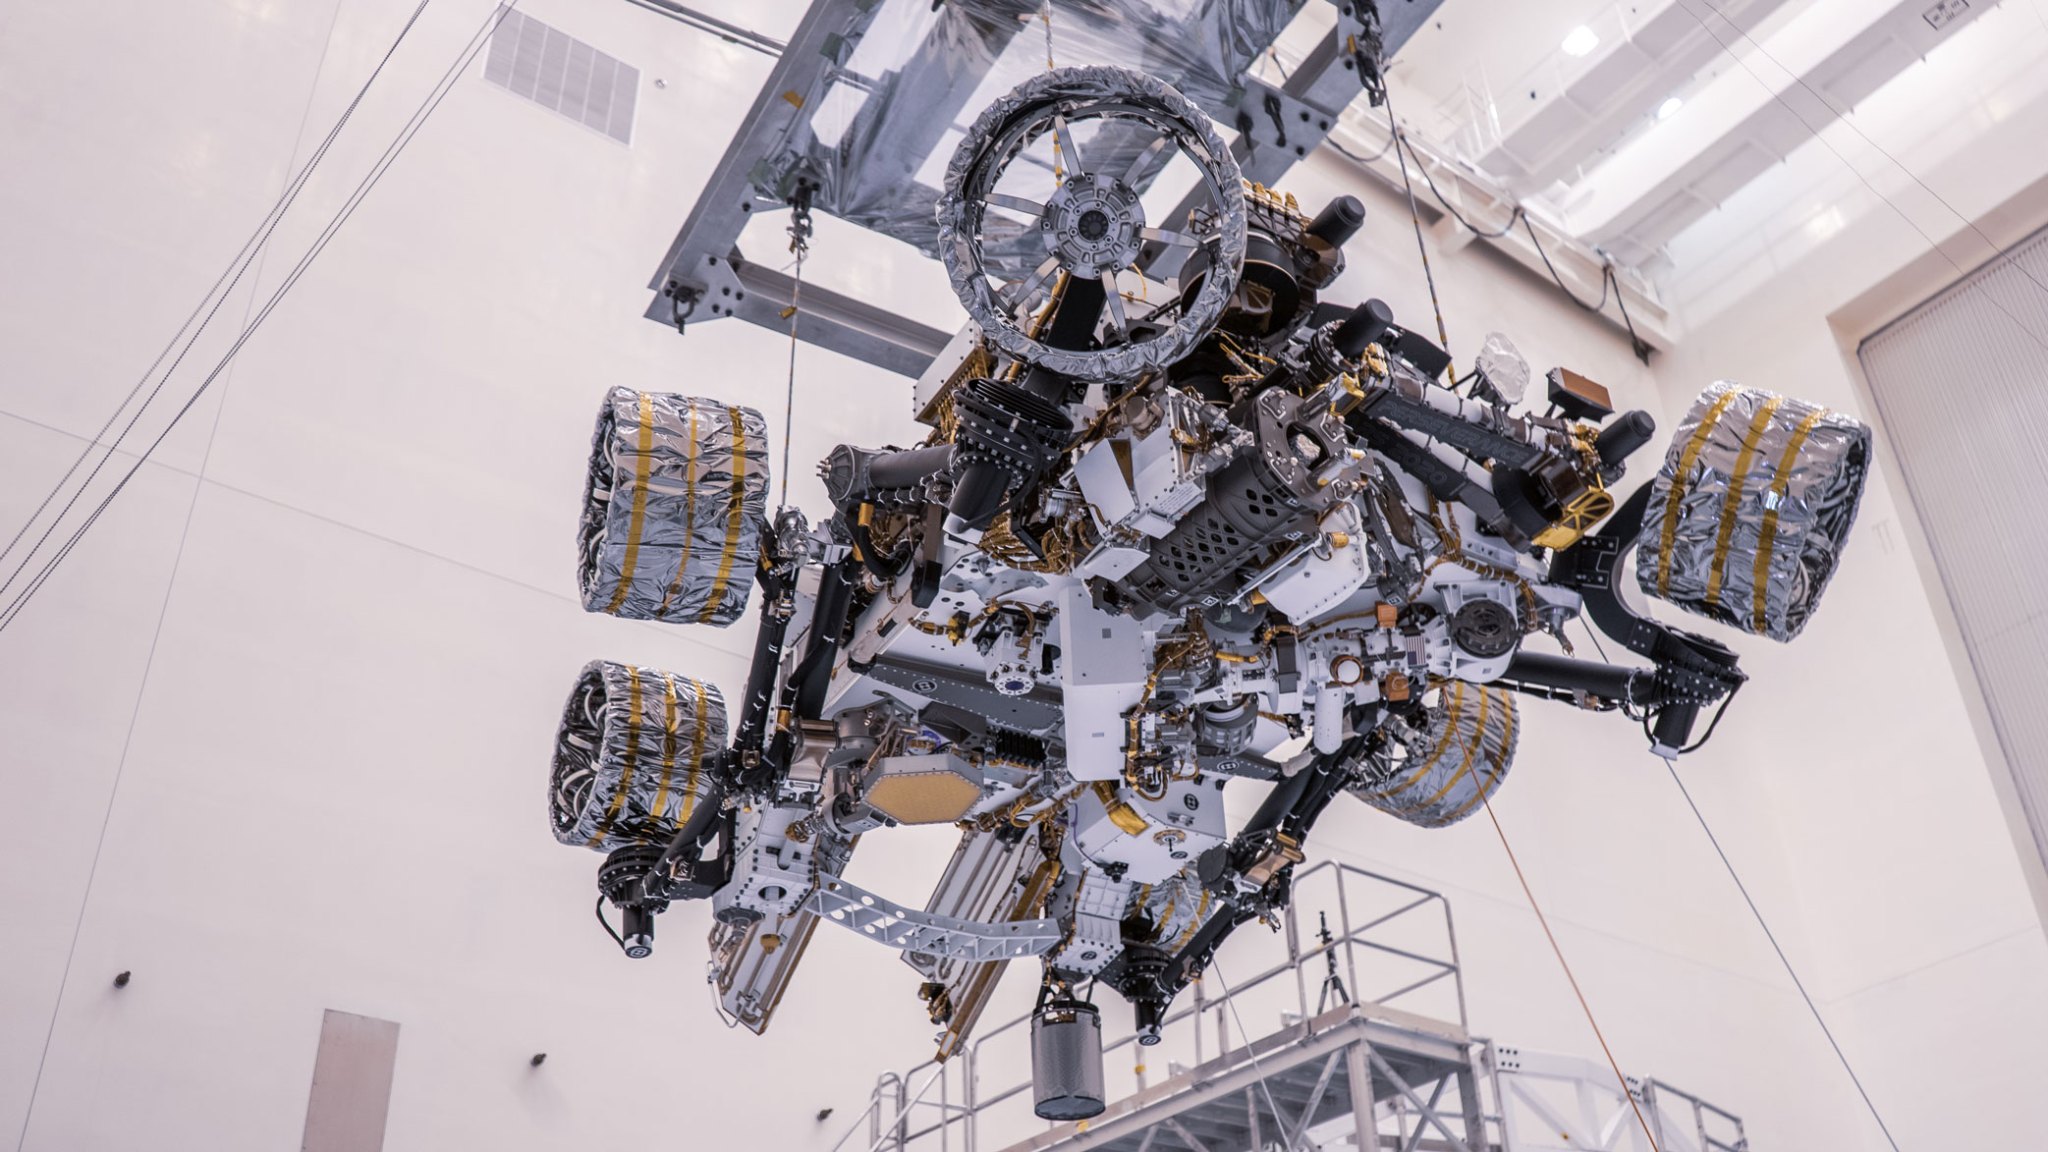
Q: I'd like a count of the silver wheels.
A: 6